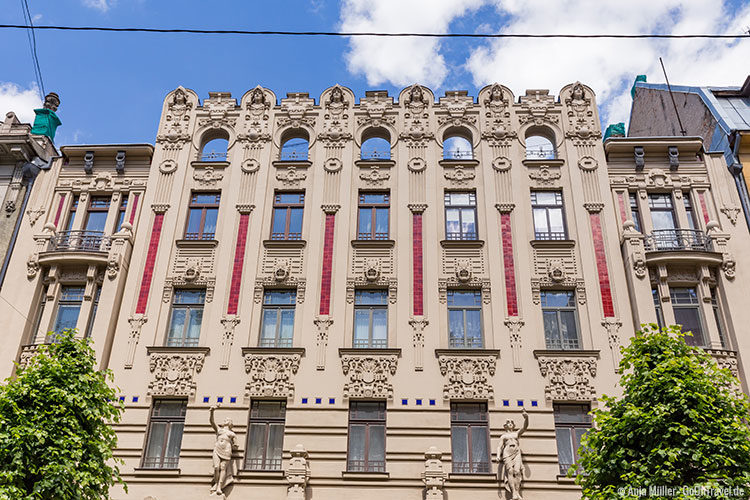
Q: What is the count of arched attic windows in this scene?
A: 5